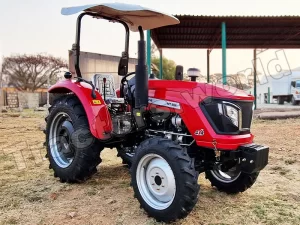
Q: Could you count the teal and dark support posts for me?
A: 5